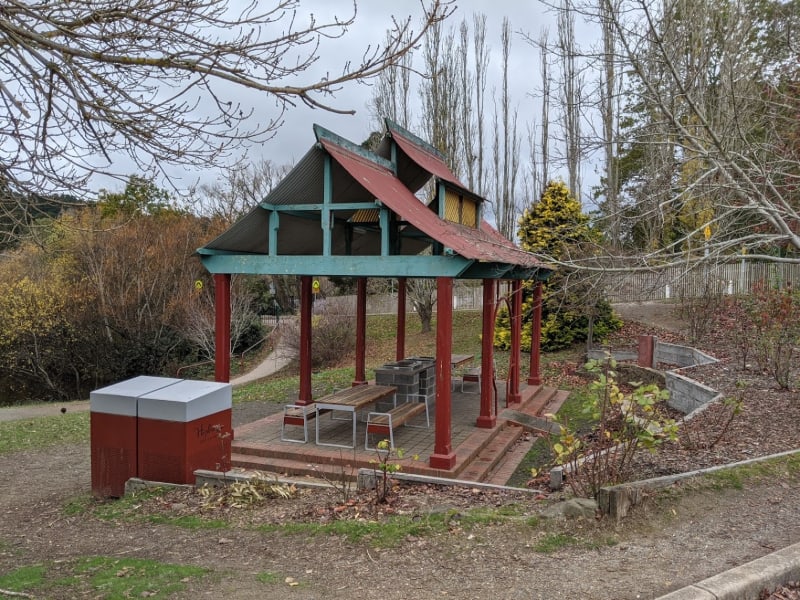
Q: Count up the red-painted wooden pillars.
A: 8